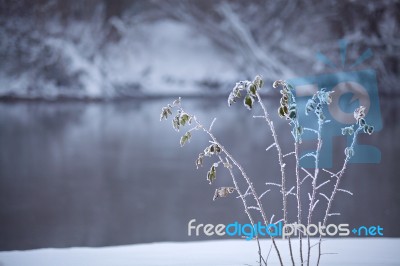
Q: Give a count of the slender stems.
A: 6